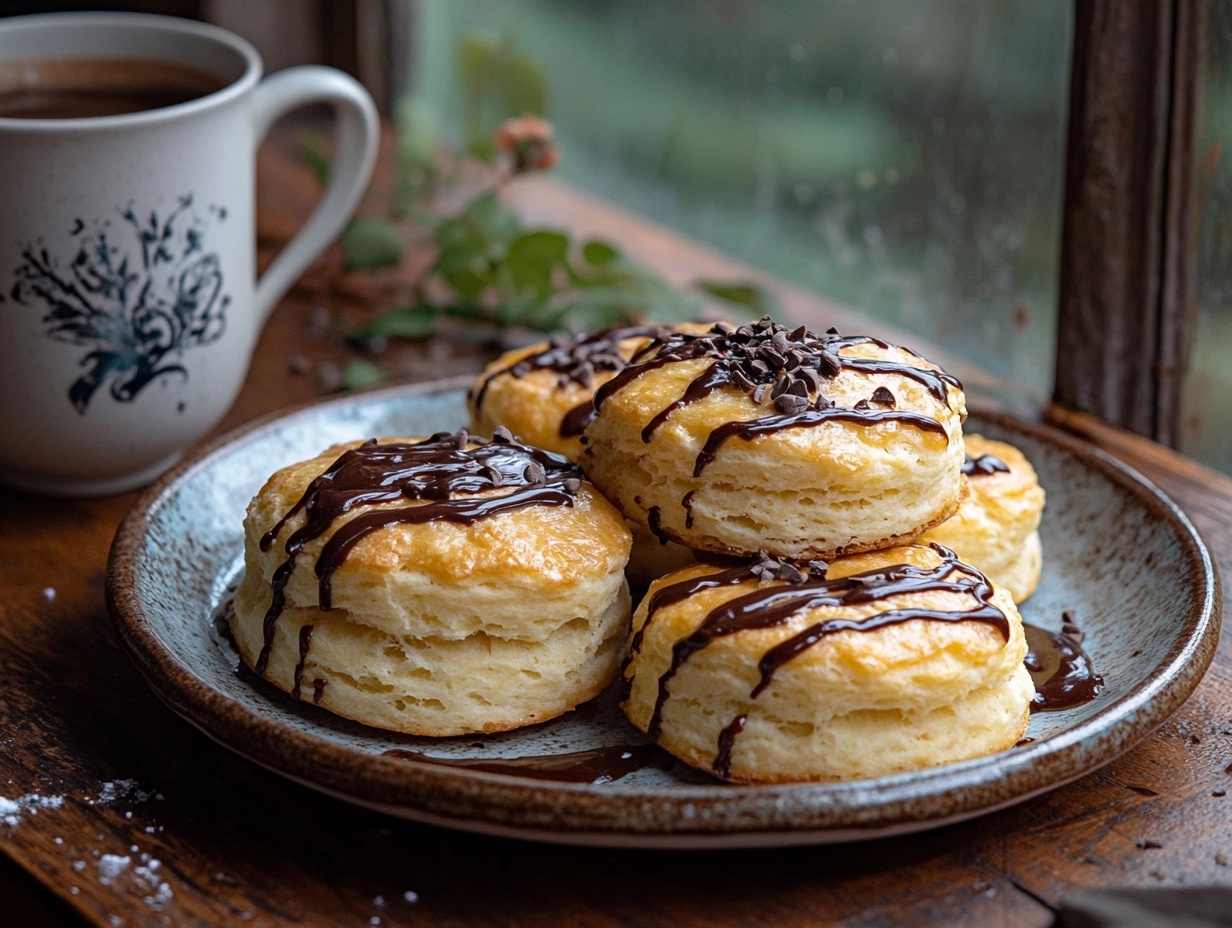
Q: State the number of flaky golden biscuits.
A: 5